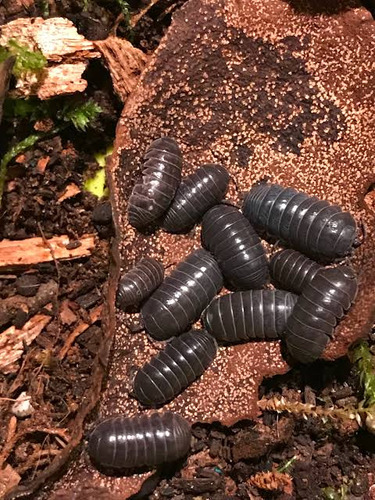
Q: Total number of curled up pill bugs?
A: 0